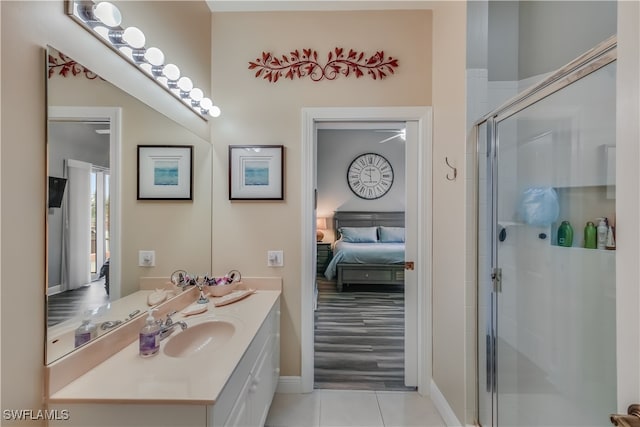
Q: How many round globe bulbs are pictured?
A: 8